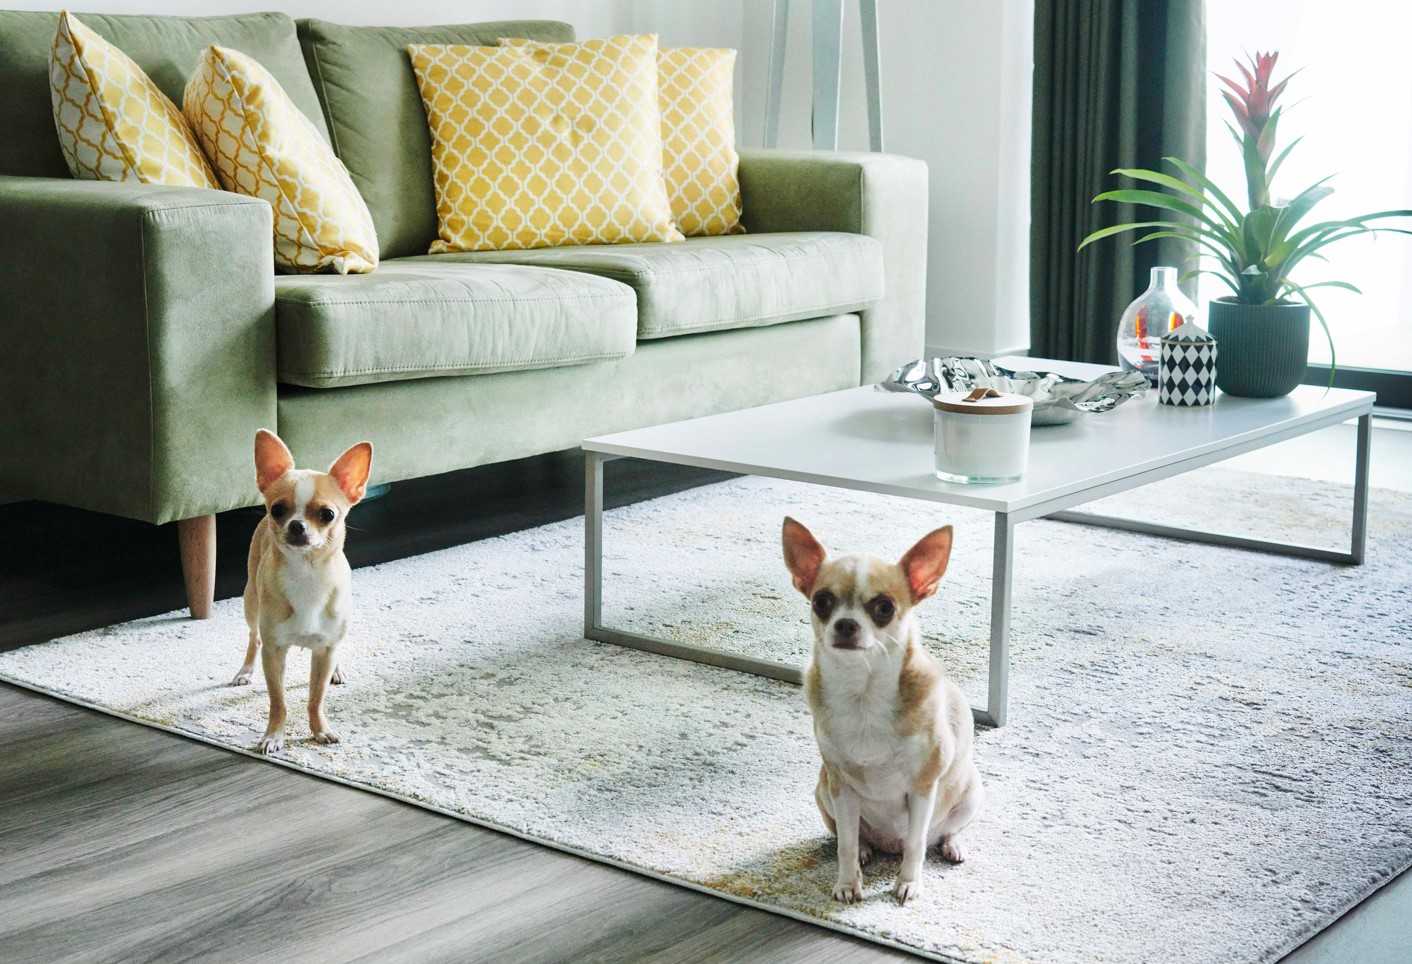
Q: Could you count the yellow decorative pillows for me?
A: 4